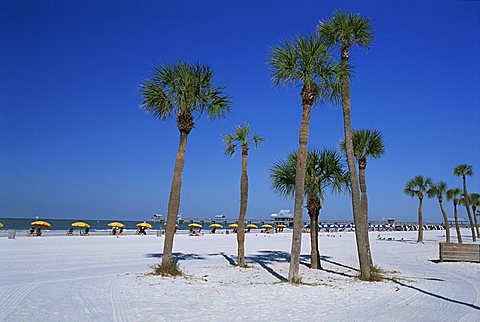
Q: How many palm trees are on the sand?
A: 11